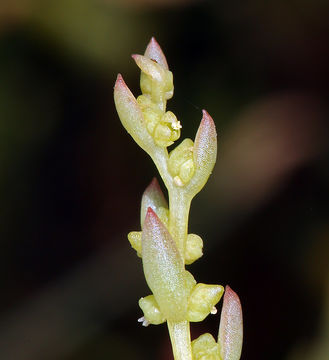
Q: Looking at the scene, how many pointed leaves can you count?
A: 7